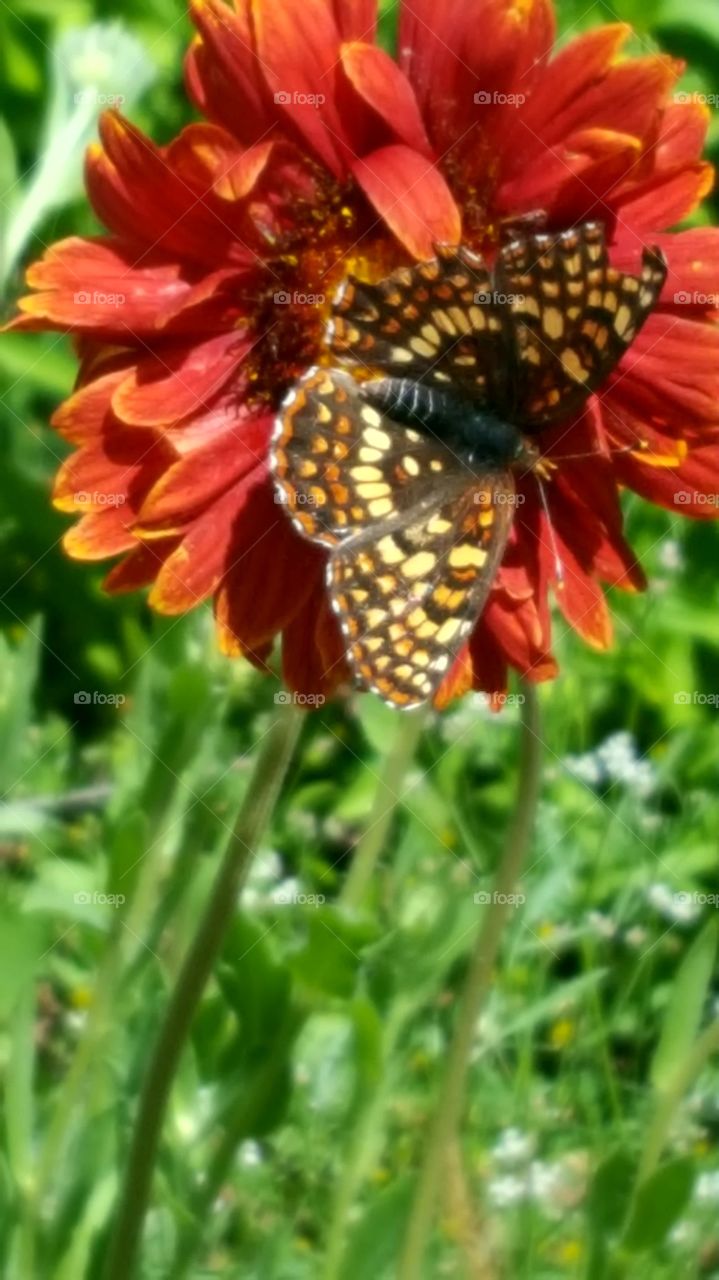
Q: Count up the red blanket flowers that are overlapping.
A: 2